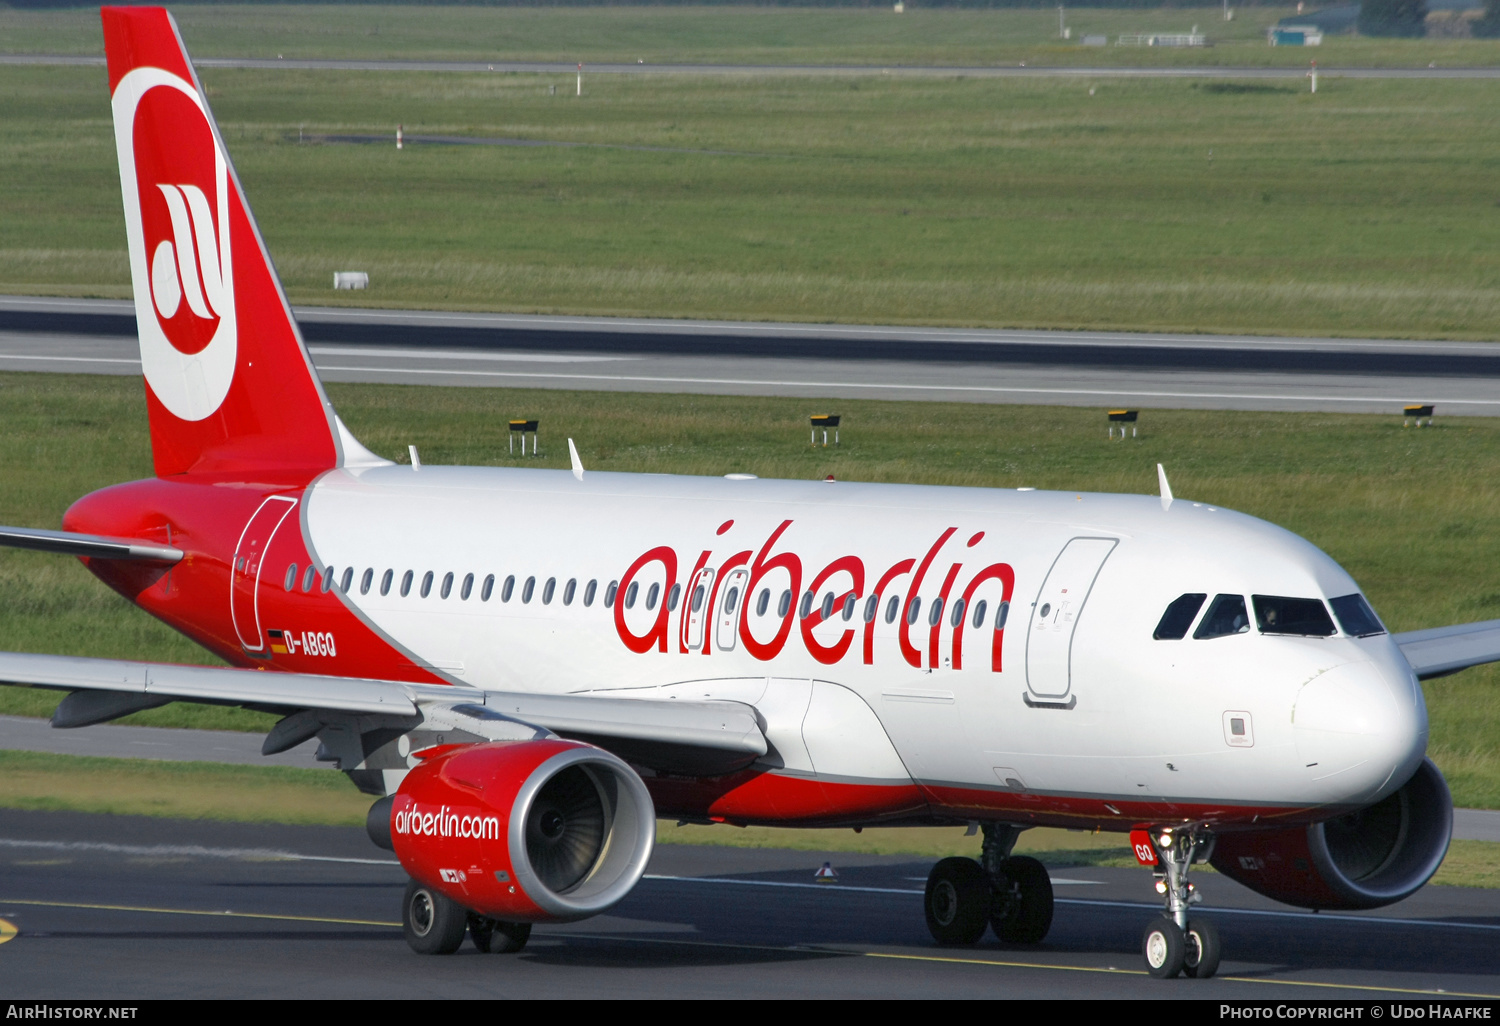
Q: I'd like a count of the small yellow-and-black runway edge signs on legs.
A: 4